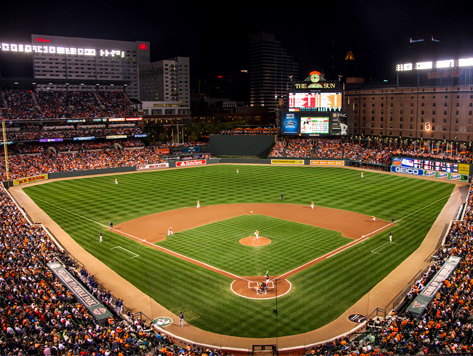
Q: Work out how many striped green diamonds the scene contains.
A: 1